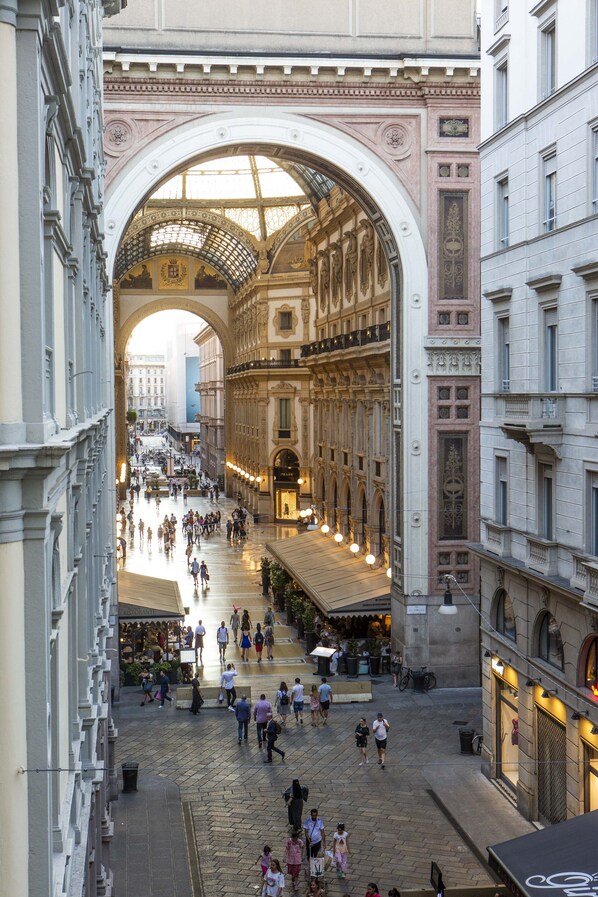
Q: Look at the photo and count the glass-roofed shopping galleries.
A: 1